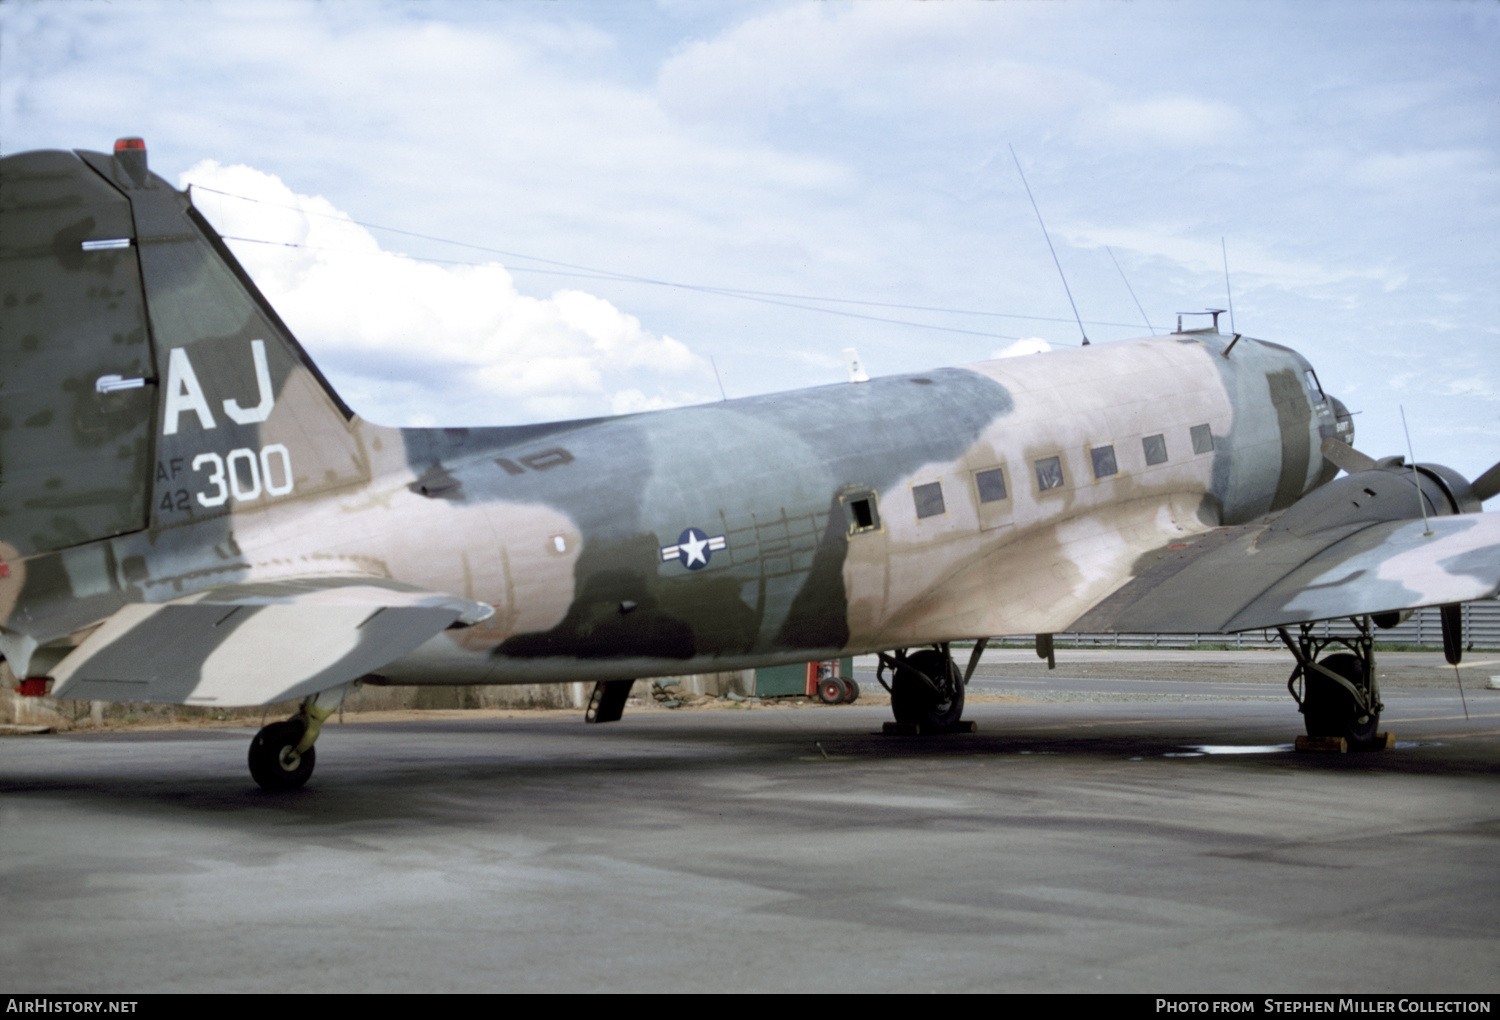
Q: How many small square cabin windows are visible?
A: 7